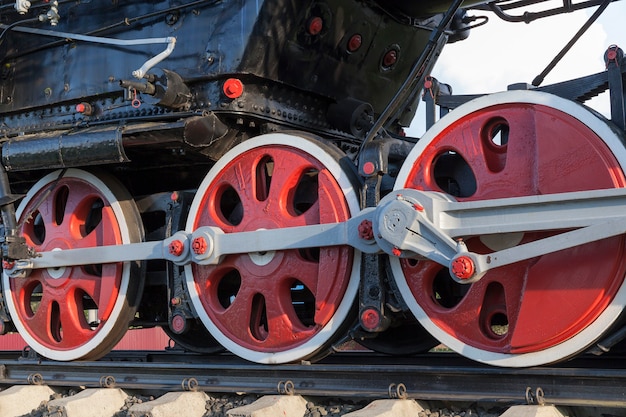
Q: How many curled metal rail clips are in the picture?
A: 6